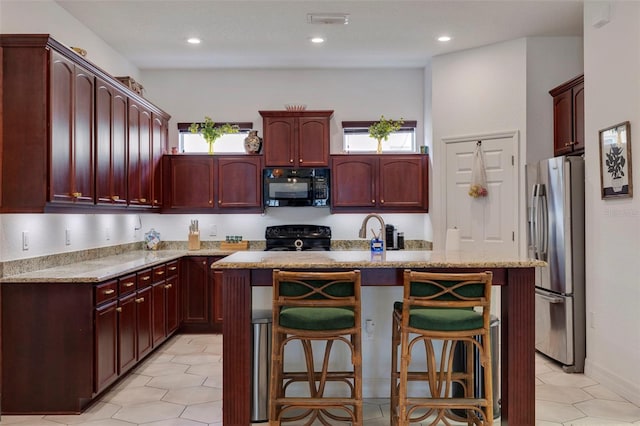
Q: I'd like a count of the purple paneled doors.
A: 0